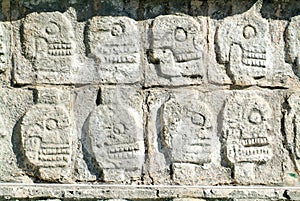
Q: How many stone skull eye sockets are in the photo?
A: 8